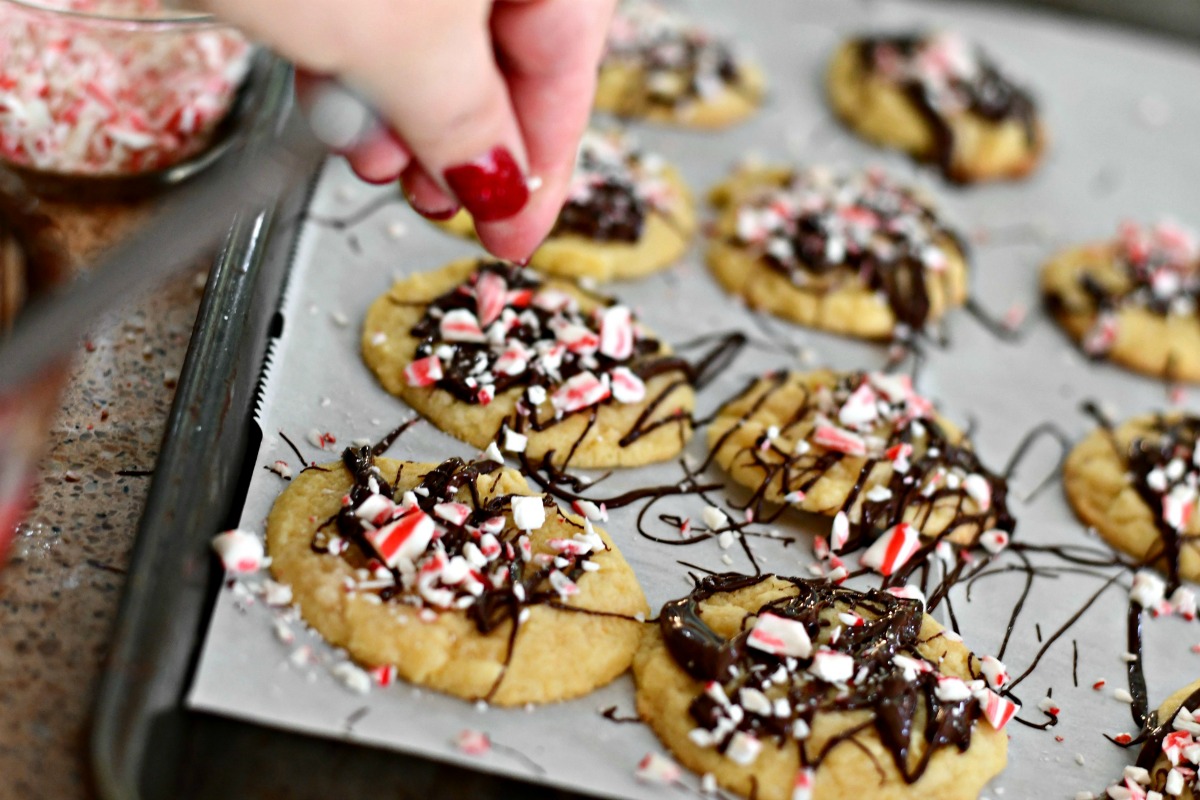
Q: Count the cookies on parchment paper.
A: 11